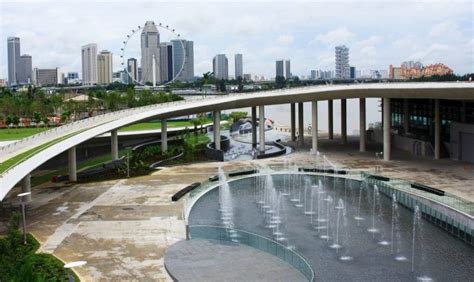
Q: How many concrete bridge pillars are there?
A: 15